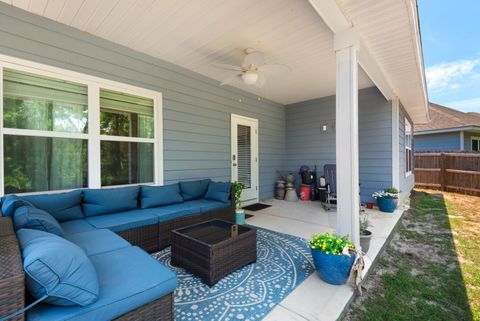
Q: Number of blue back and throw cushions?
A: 8